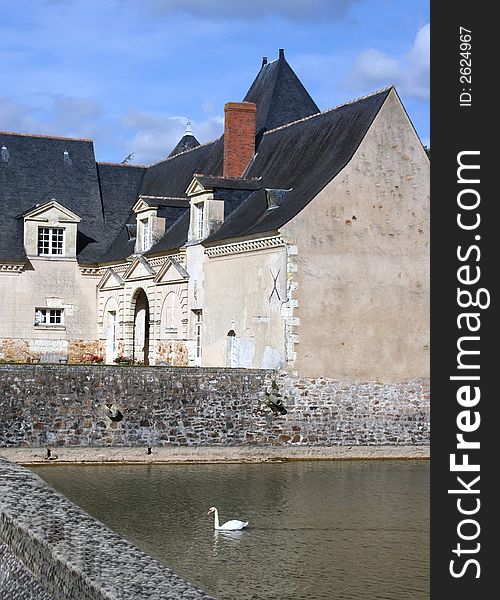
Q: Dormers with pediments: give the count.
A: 3